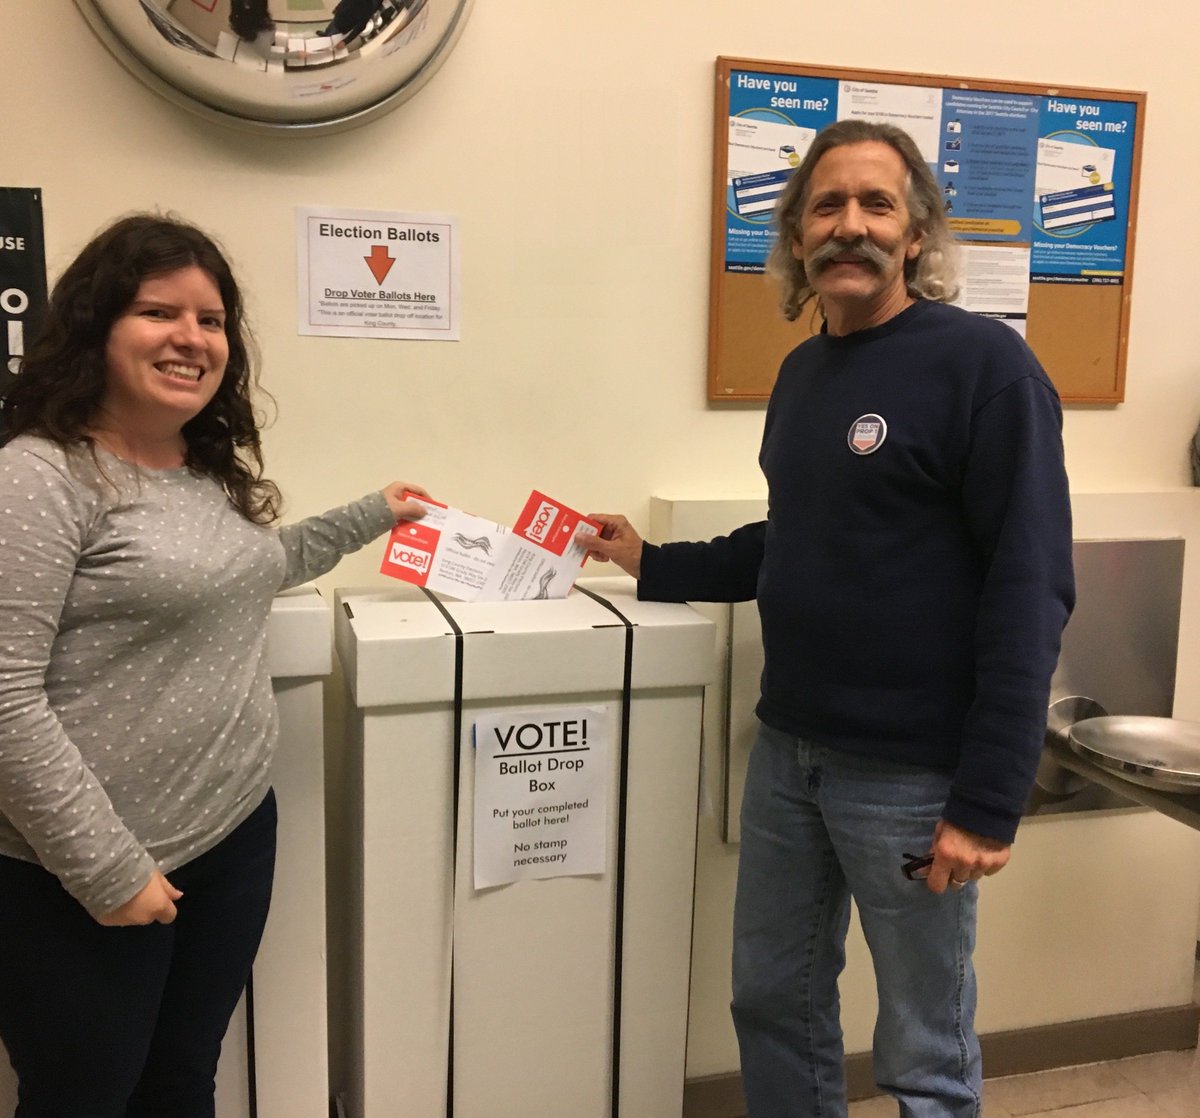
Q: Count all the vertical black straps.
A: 3